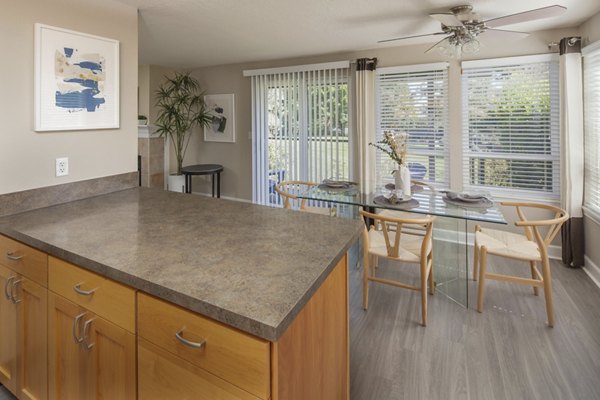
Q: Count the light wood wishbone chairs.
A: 4